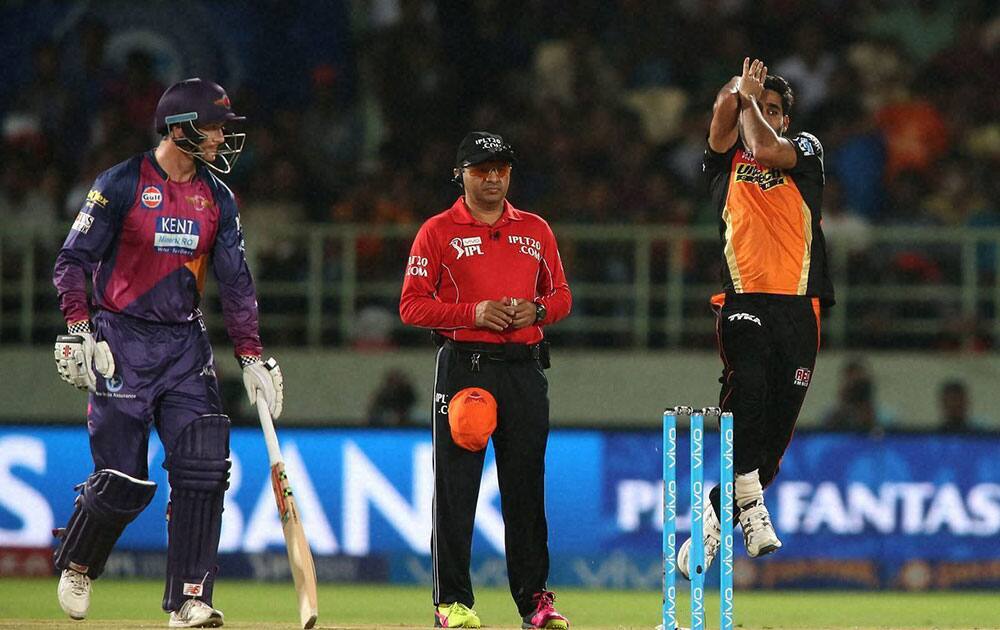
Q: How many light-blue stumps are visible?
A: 3